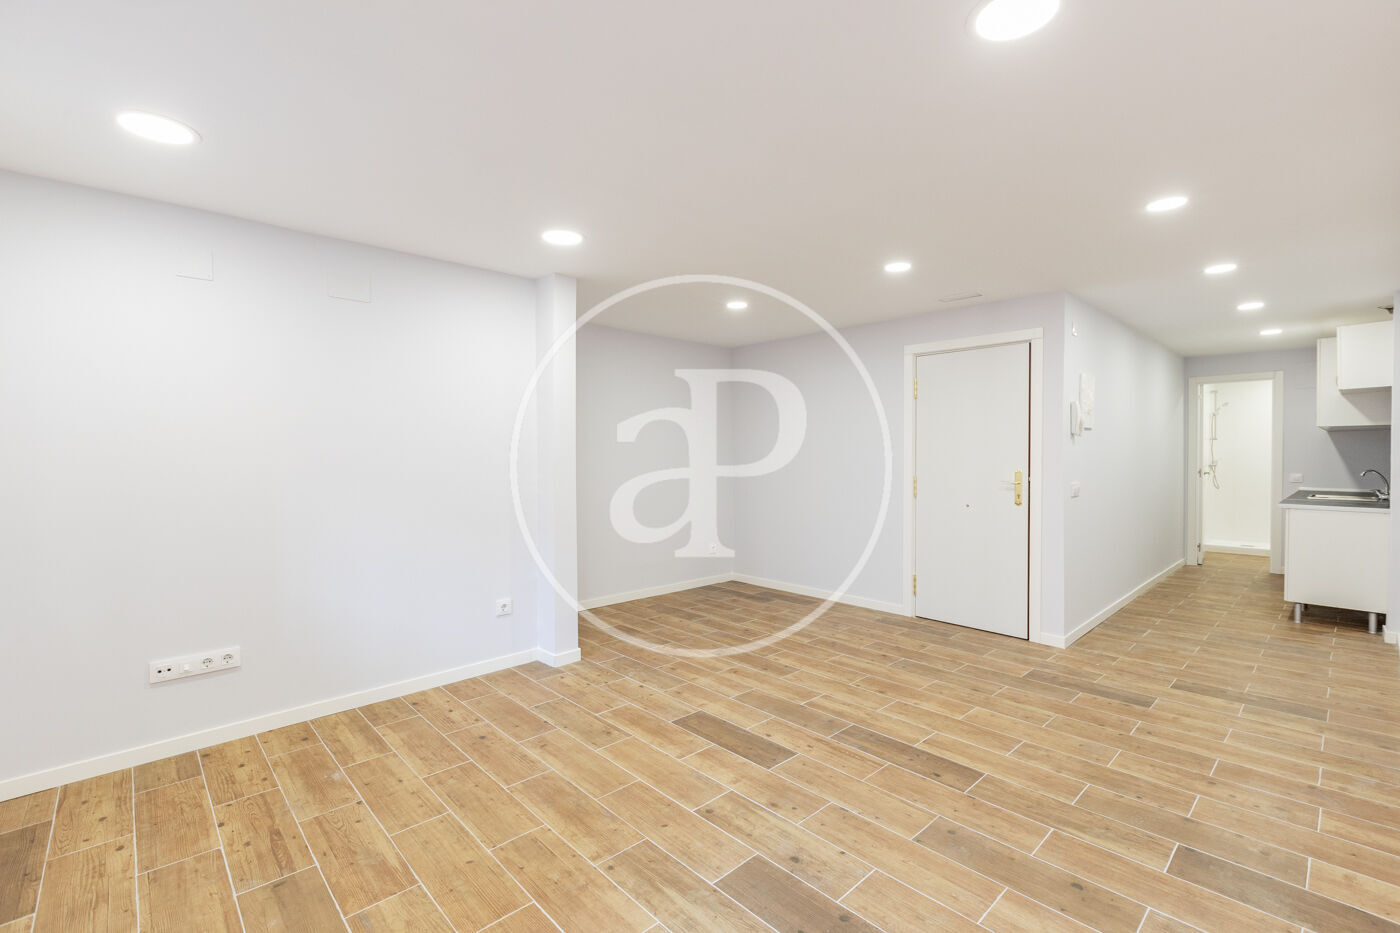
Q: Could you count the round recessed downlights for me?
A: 9